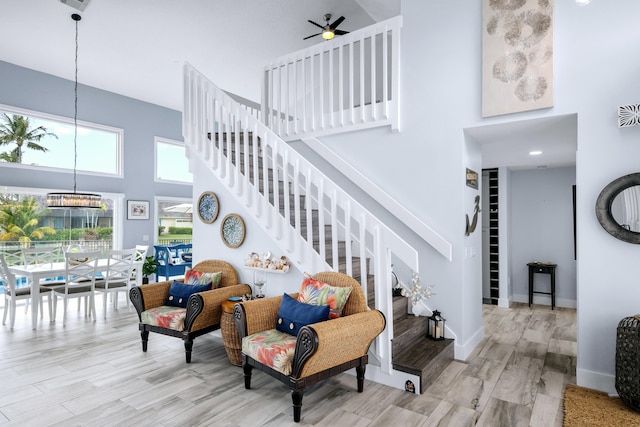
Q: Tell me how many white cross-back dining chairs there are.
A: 6